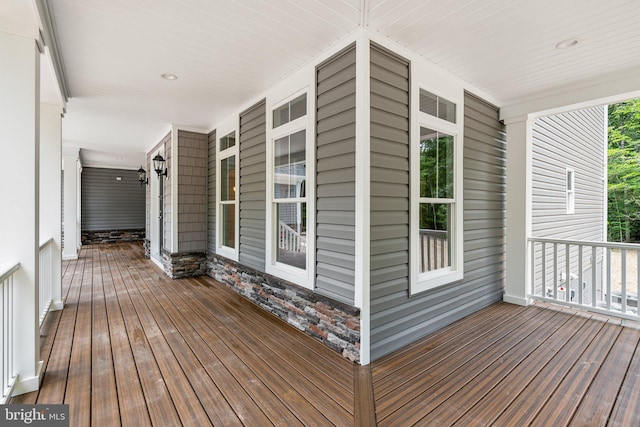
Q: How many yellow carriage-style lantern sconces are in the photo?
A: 0